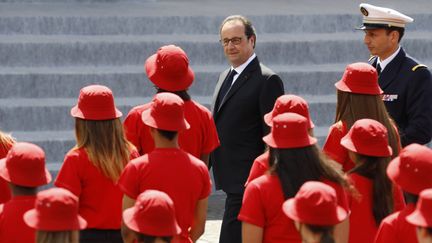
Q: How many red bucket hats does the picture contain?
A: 13